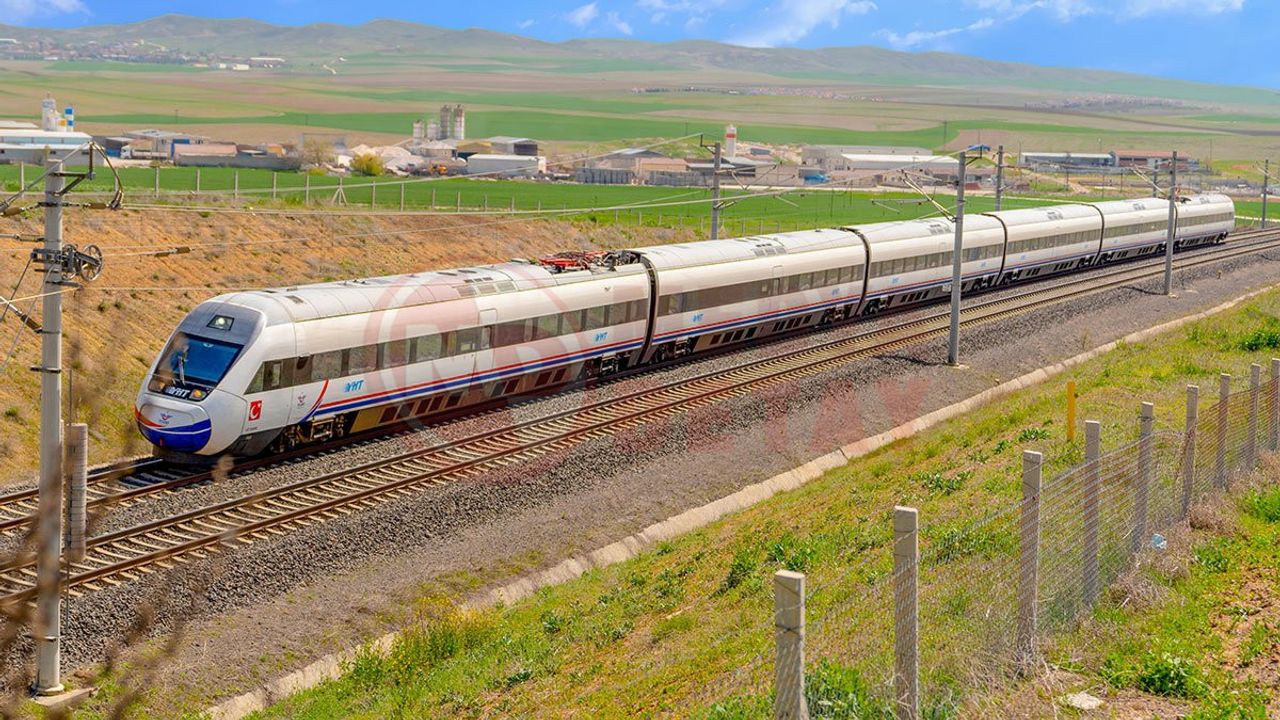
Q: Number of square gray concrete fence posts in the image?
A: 9